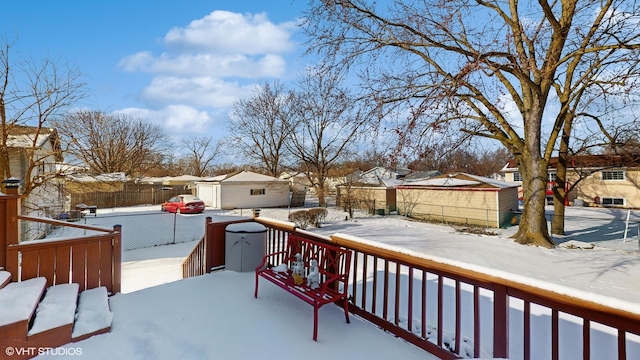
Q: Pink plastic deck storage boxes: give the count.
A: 0